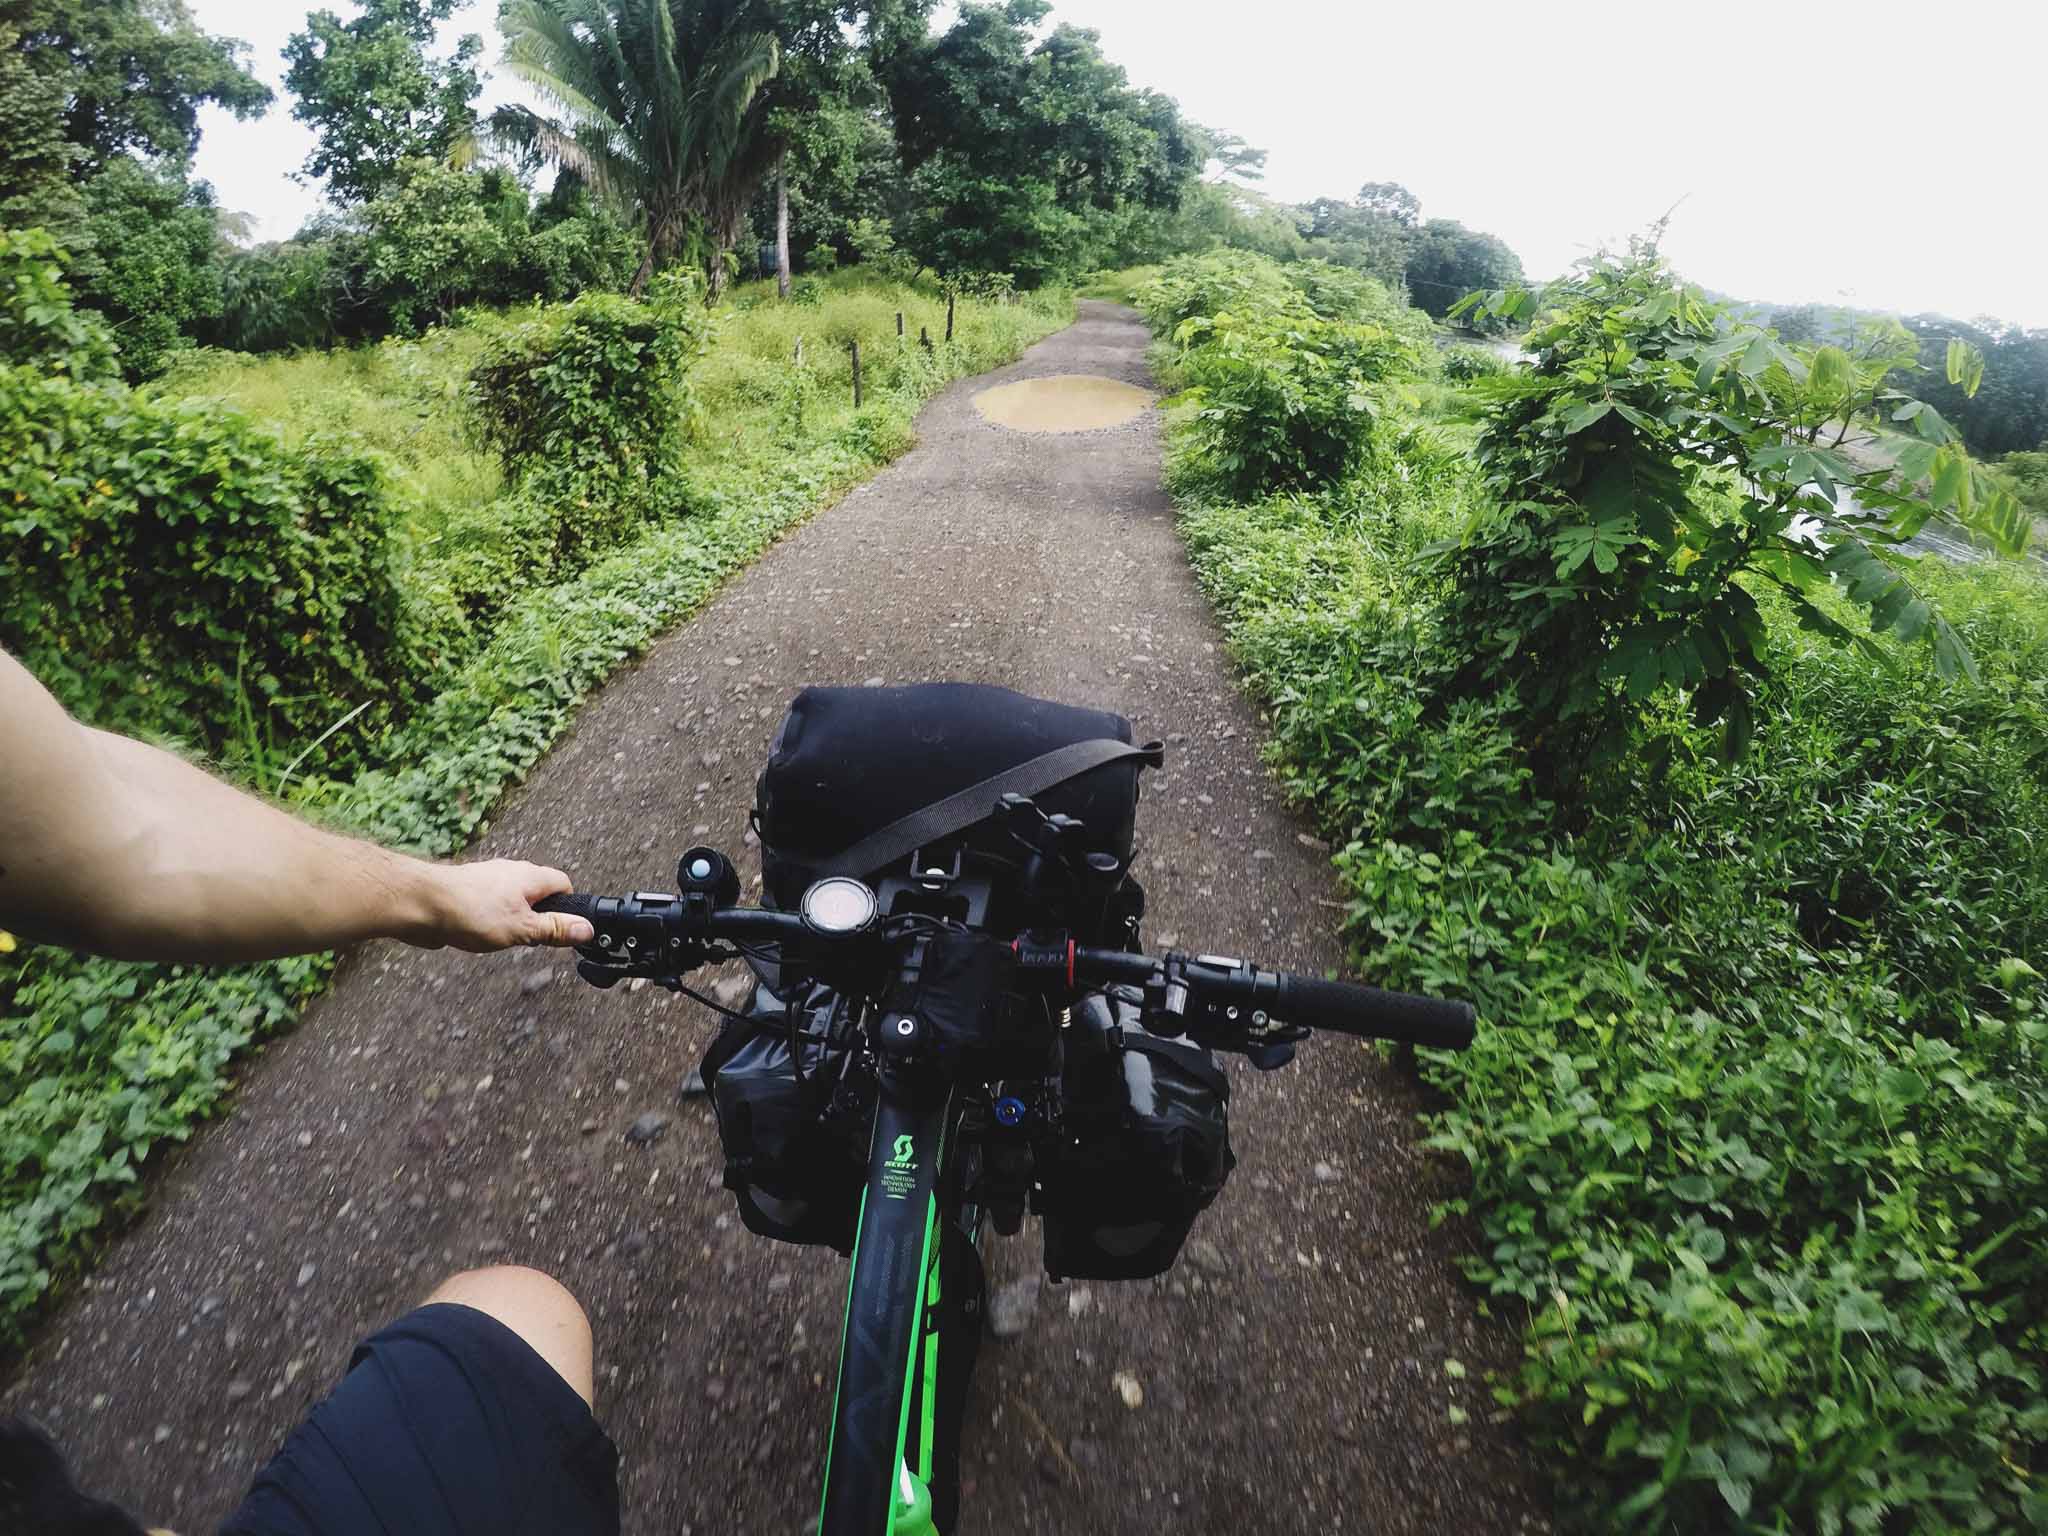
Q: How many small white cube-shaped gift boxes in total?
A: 0